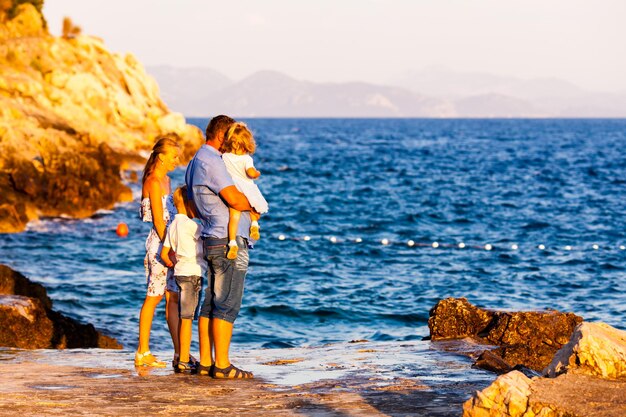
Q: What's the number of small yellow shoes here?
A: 2